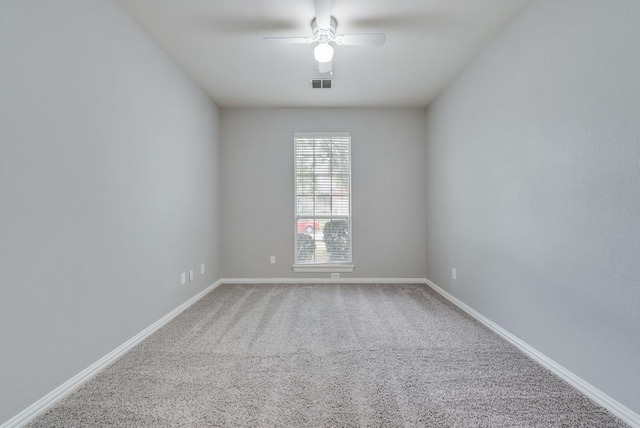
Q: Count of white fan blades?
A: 4